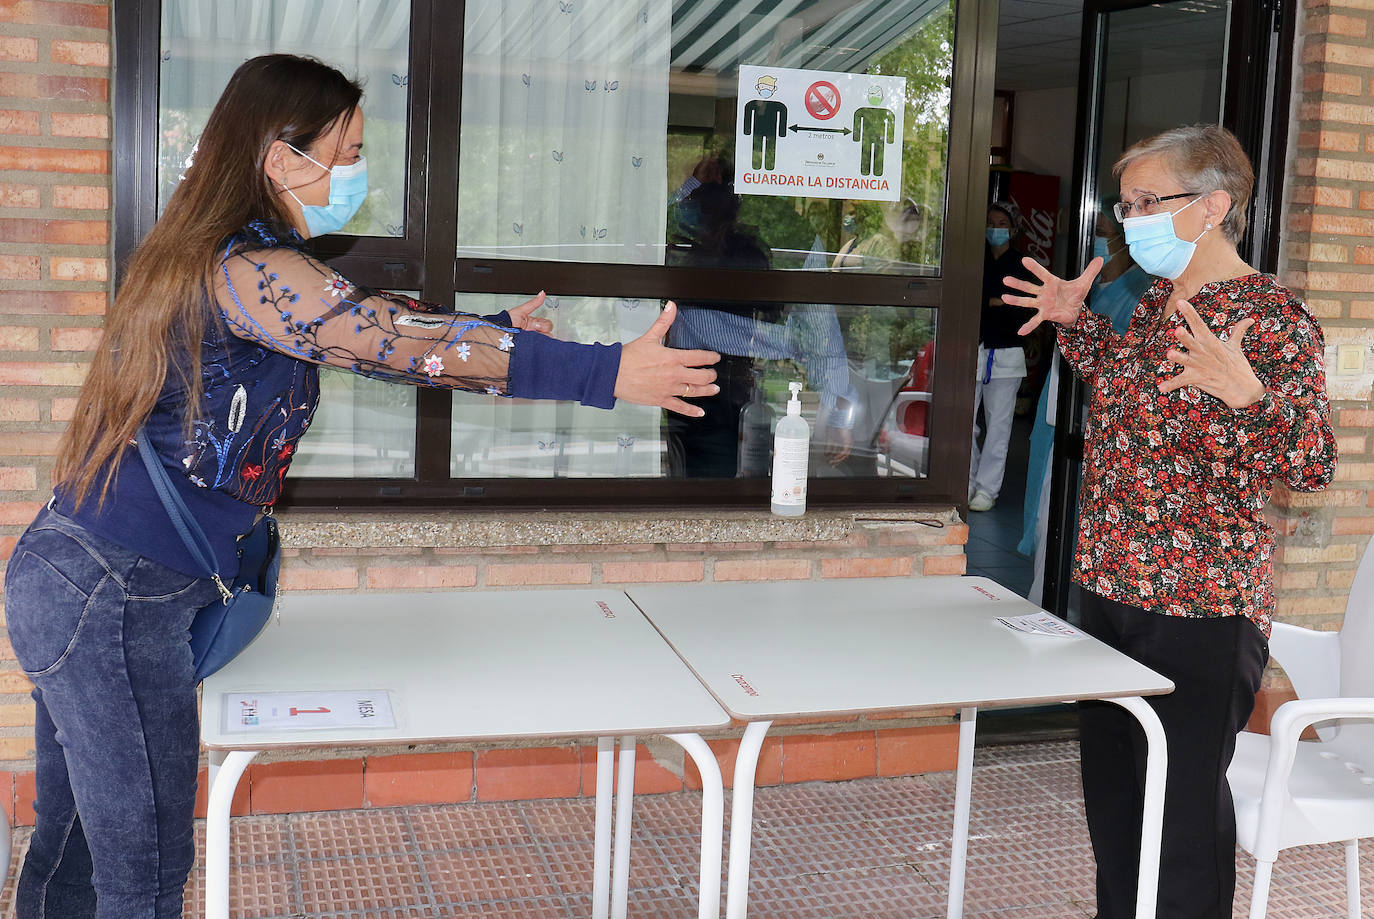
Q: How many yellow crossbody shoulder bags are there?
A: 0